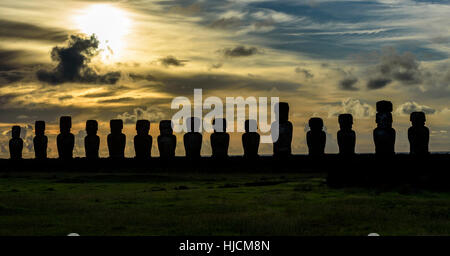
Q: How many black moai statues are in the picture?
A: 15